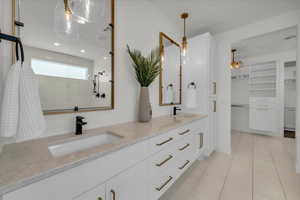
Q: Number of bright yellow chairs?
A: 0